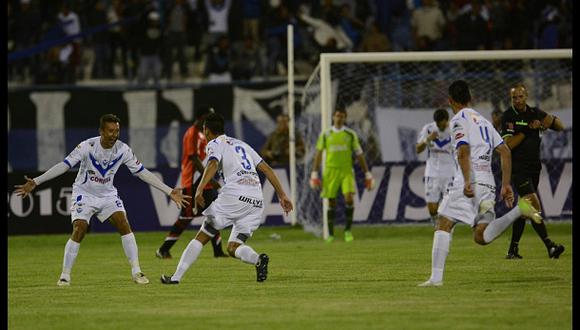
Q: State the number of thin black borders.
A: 2